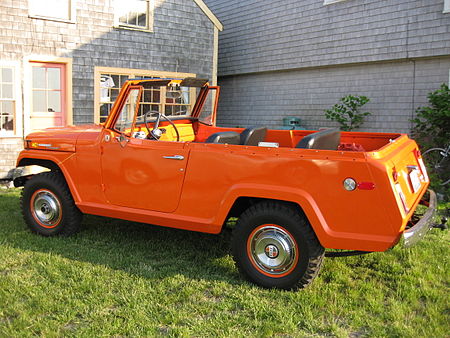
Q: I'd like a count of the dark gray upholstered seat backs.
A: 3